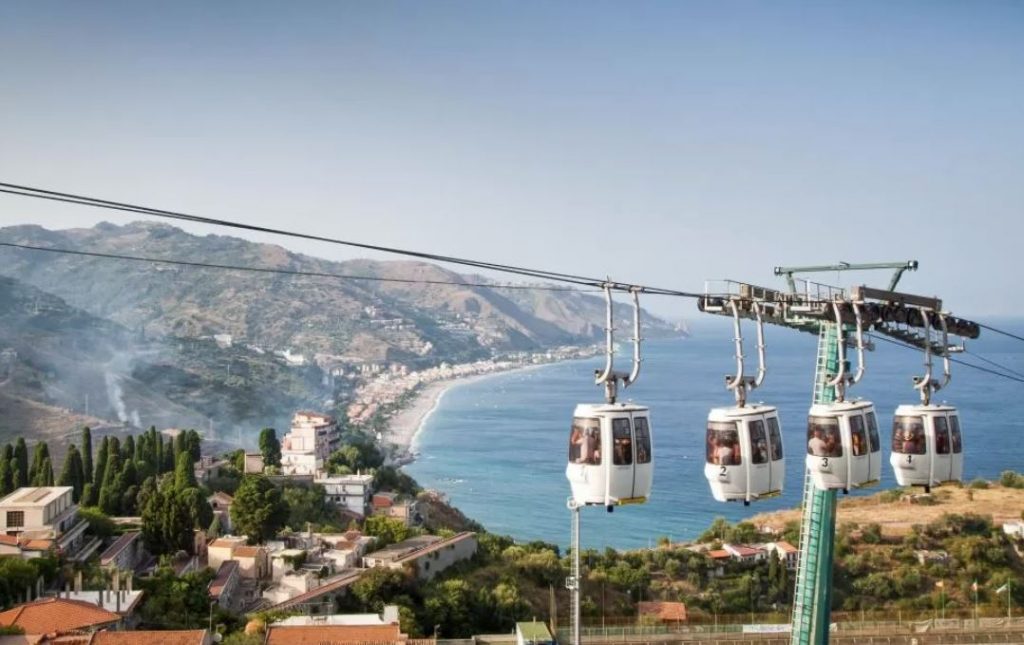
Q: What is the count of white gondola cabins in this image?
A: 4